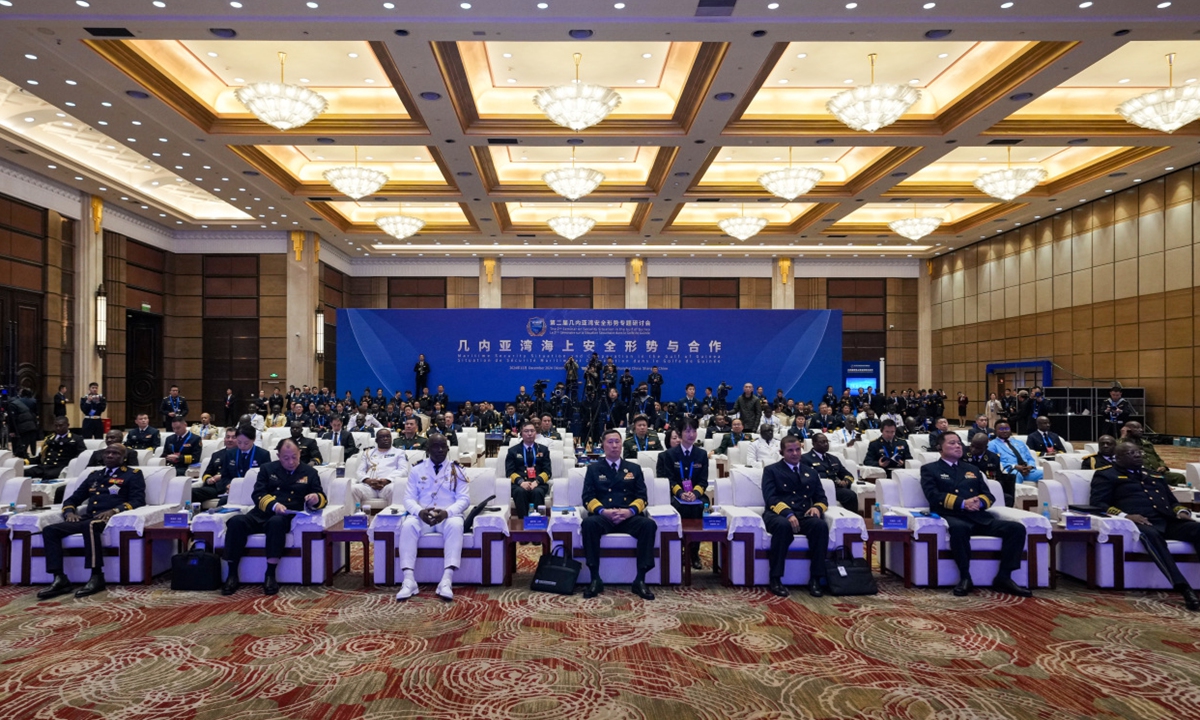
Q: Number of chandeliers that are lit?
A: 12